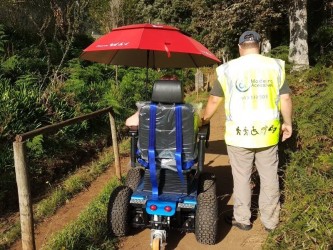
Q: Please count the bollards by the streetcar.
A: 0